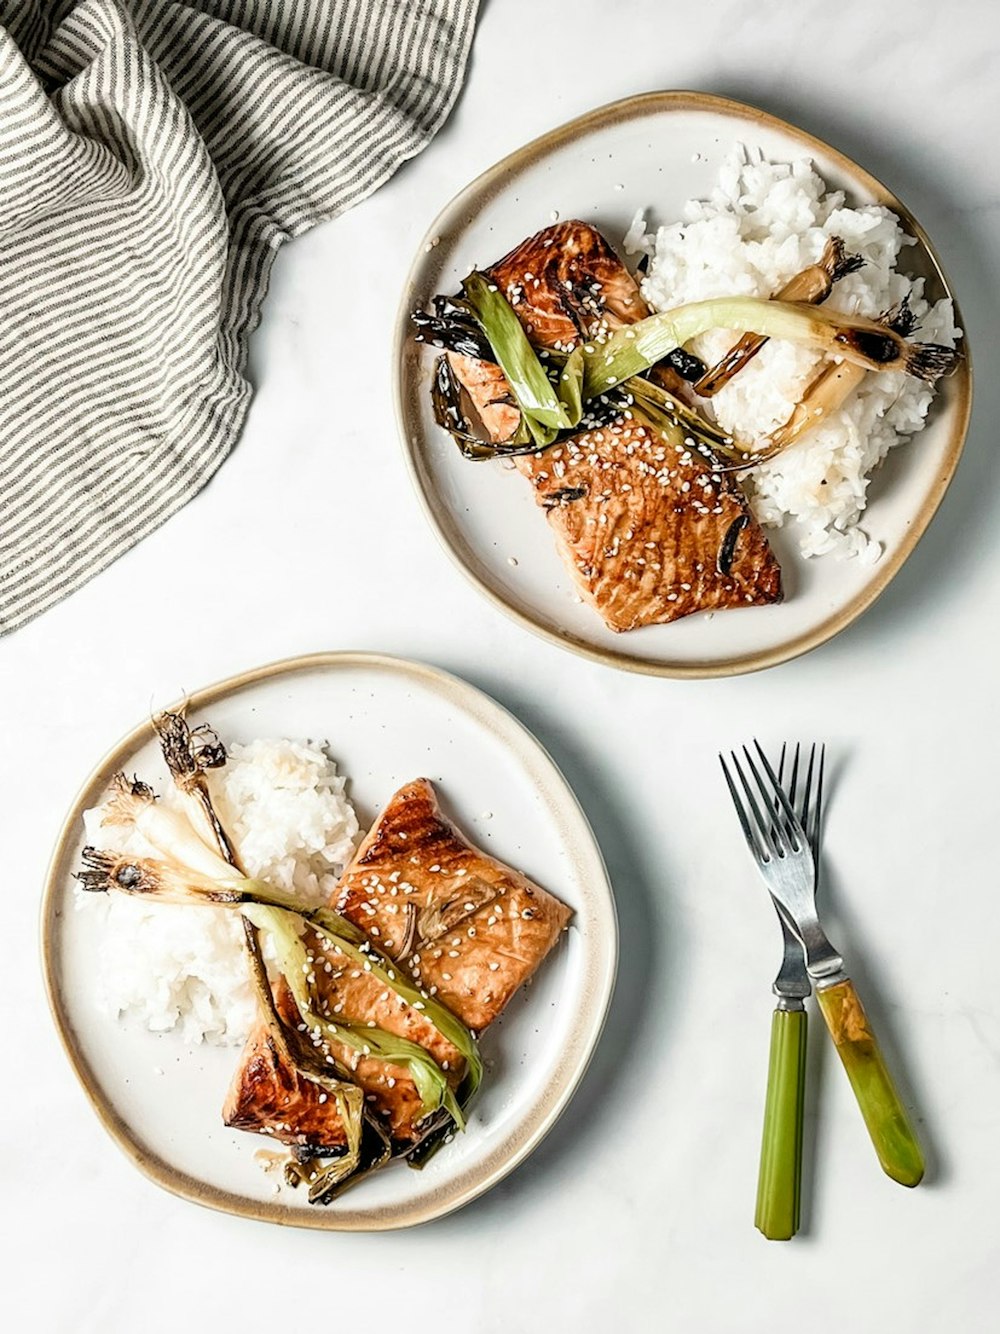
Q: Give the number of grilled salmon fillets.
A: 4